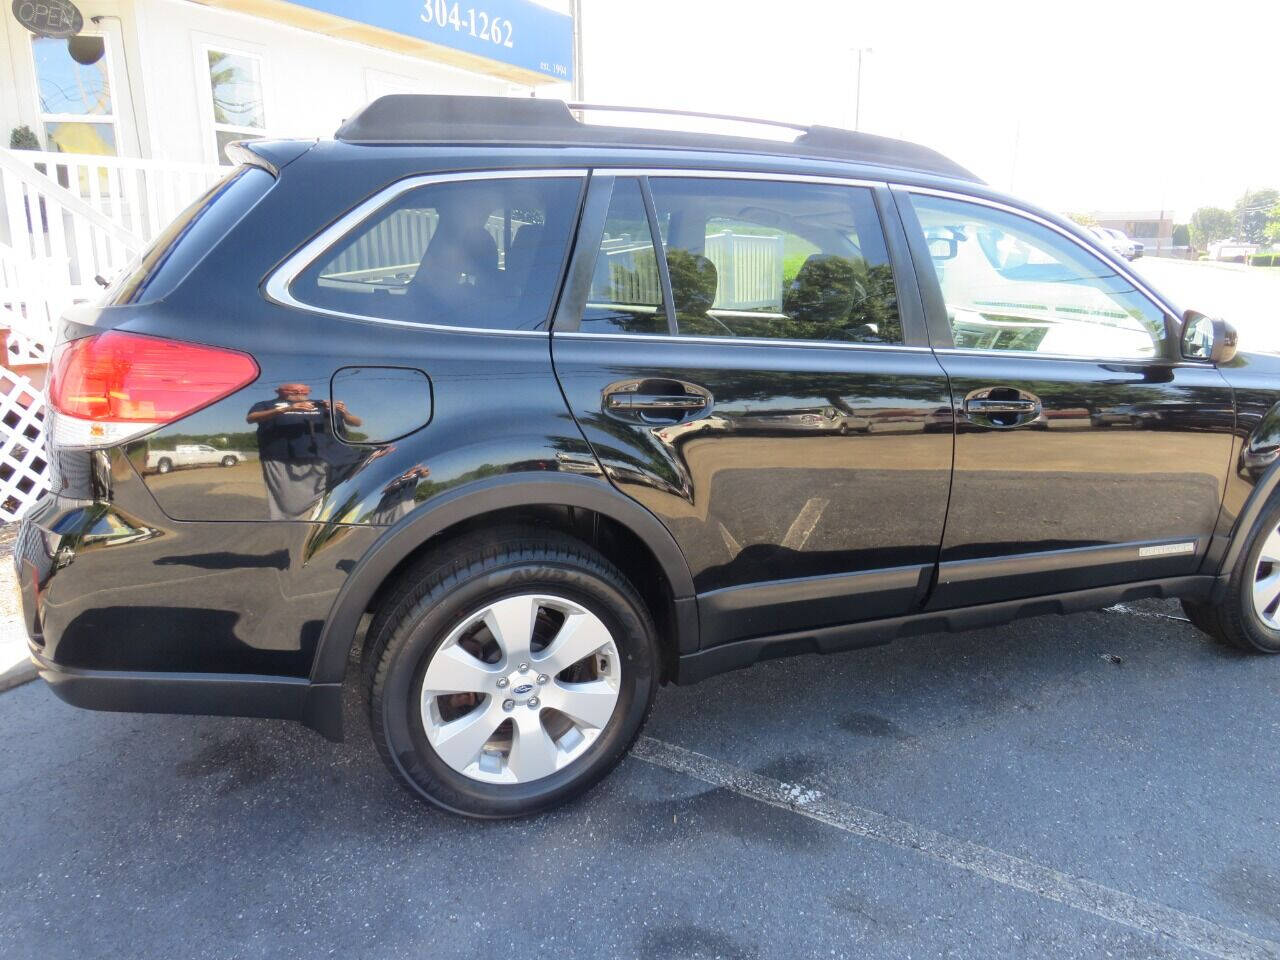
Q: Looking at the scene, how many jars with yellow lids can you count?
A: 0